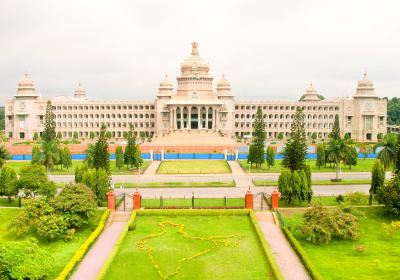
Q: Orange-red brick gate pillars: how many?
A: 4